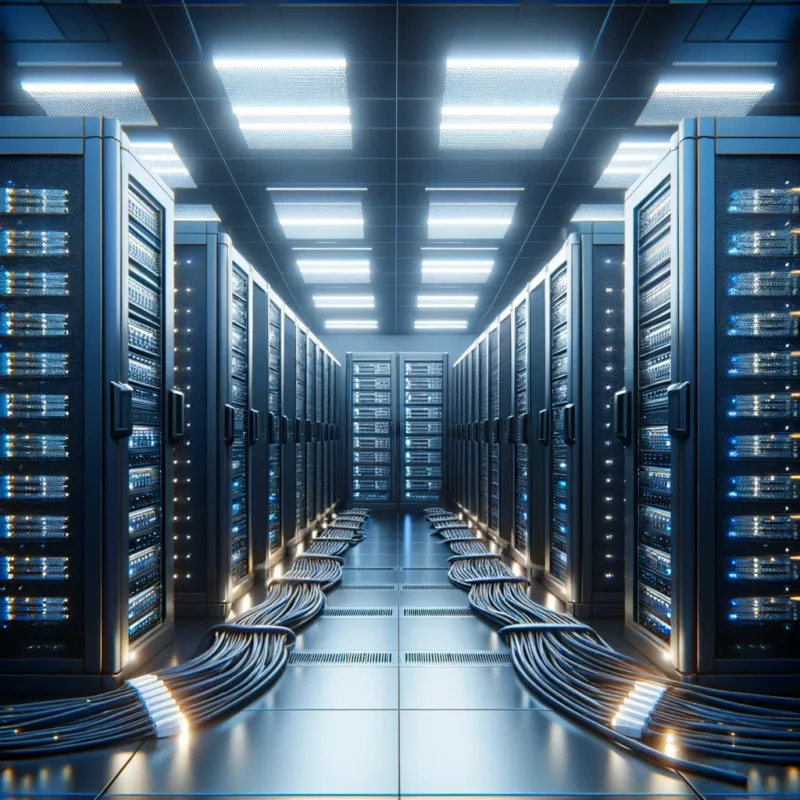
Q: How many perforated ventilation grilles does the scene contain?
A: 8